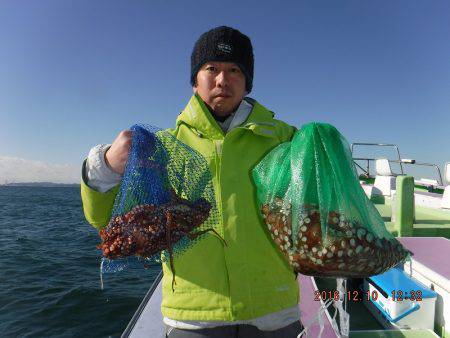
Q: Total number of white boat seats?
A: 2